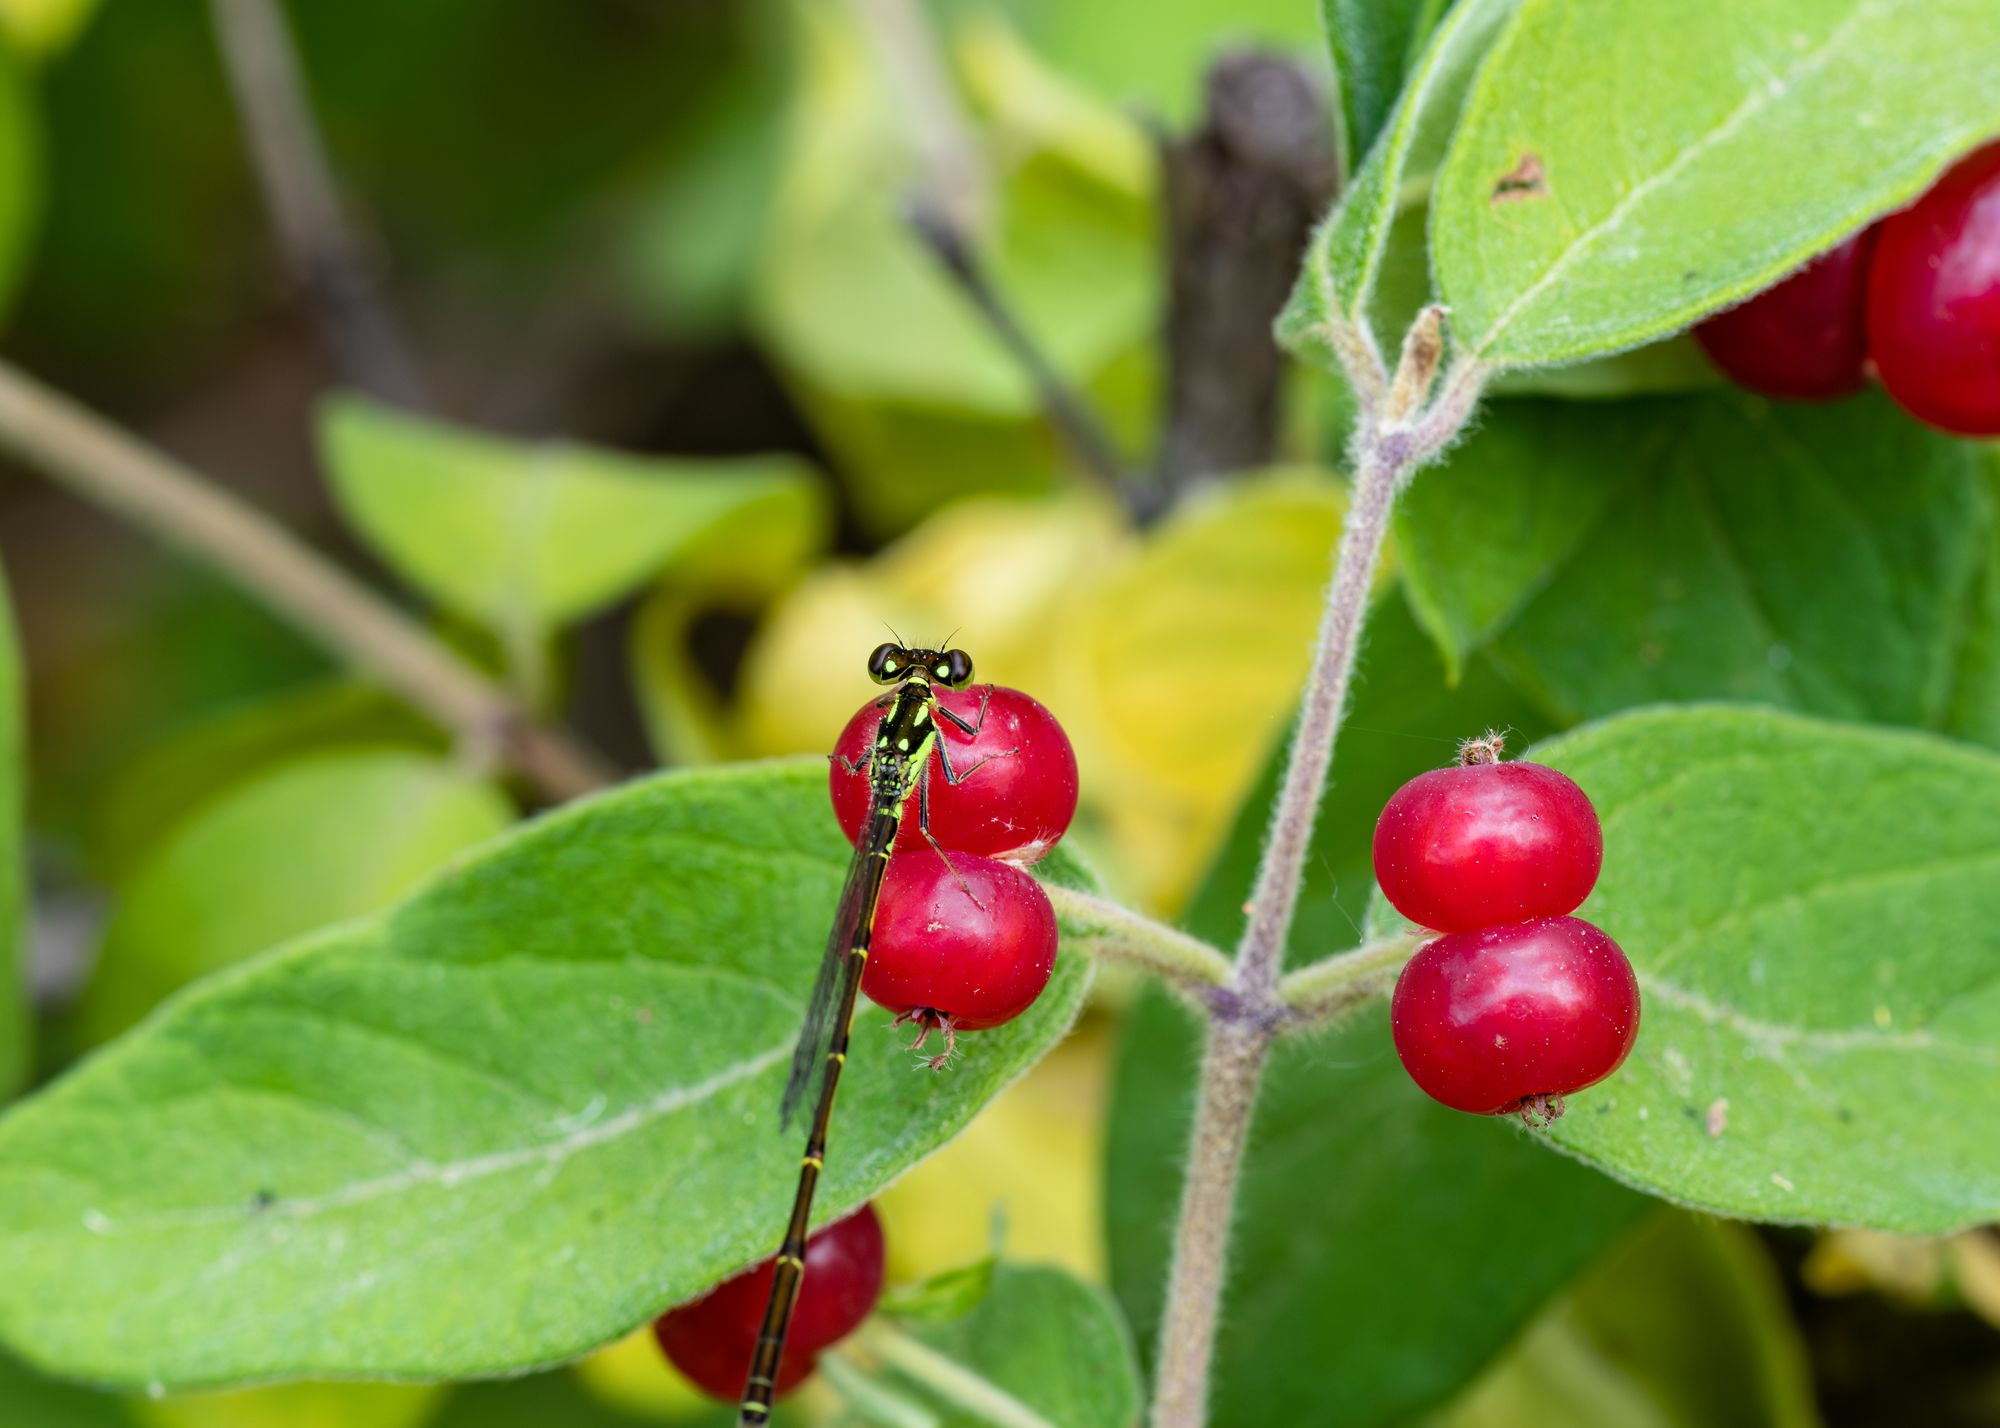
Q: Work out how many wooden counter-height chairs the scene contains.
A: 0